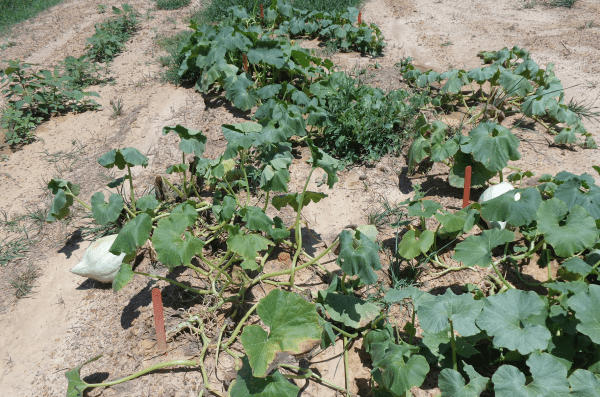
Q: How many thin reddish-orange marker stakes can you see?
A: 5